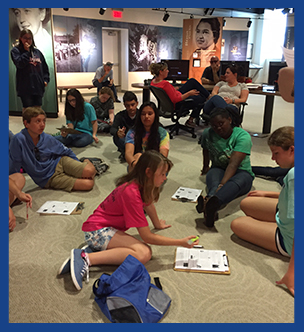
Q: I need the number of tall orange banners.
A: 1